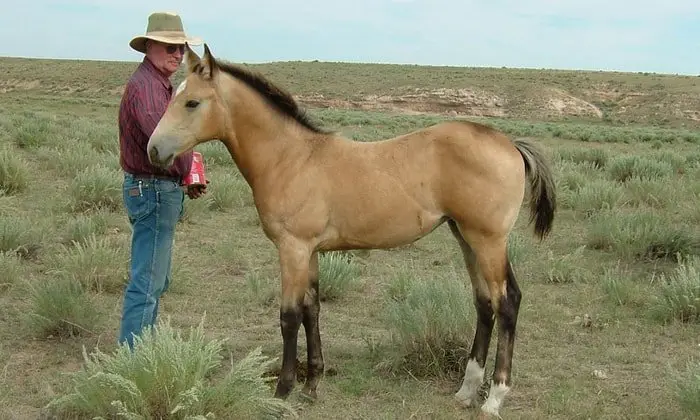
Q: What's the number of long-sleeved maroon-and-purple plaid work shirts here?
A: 1